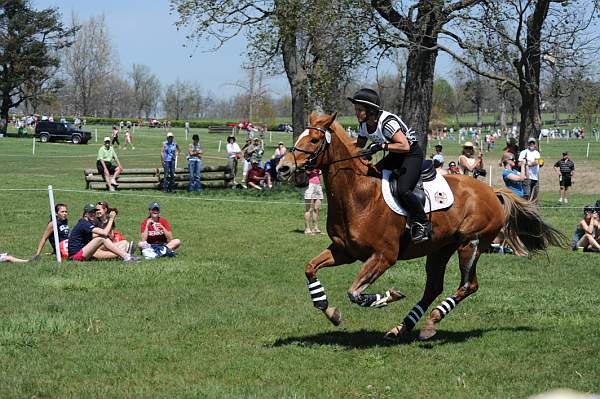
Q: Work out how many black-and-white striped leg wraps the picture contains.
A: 4